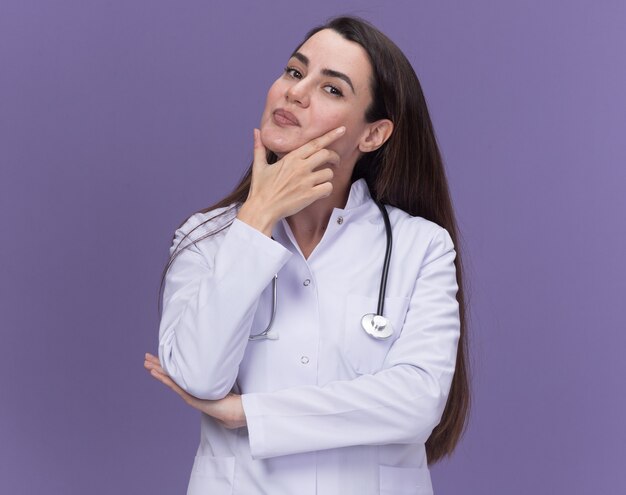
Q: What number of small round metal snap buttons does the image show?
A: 3